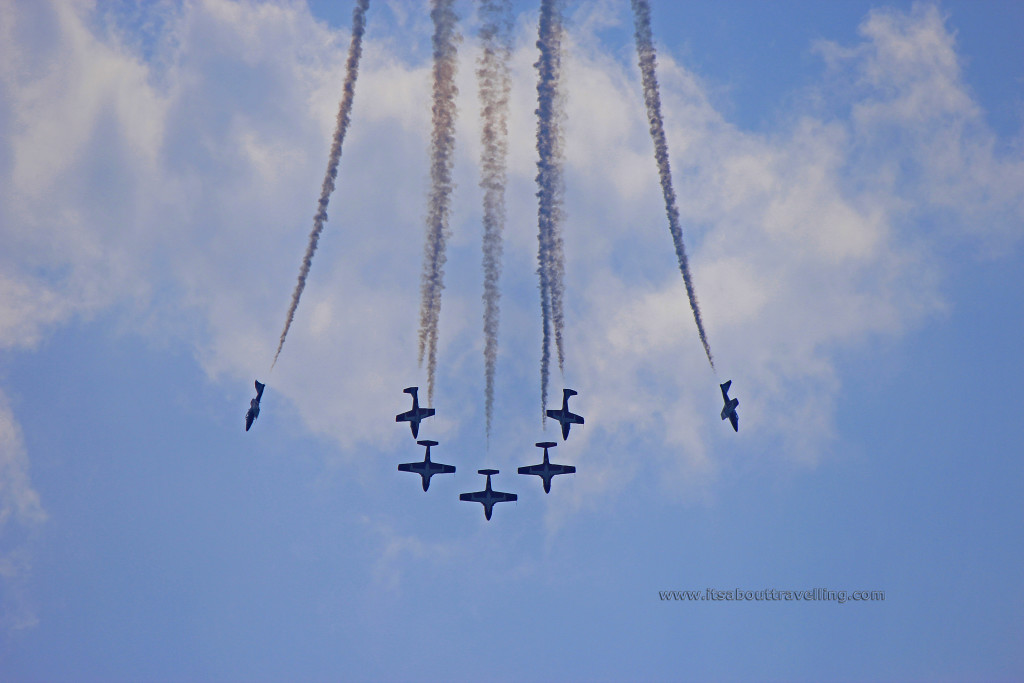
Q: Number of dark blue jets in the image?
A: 7